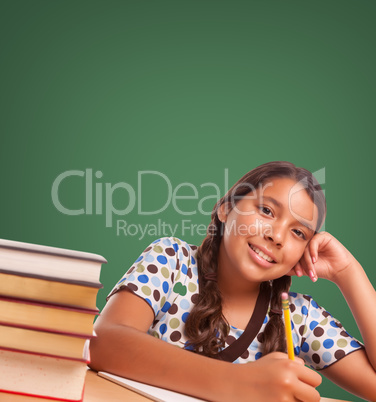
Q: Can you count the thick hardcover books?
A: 5